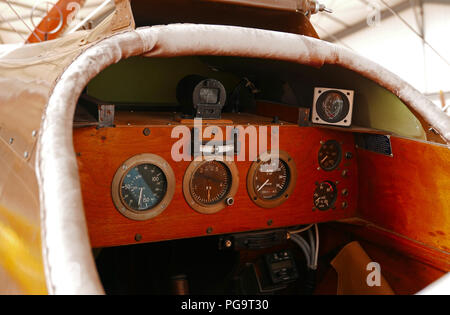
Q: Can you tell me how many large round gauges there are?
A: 3